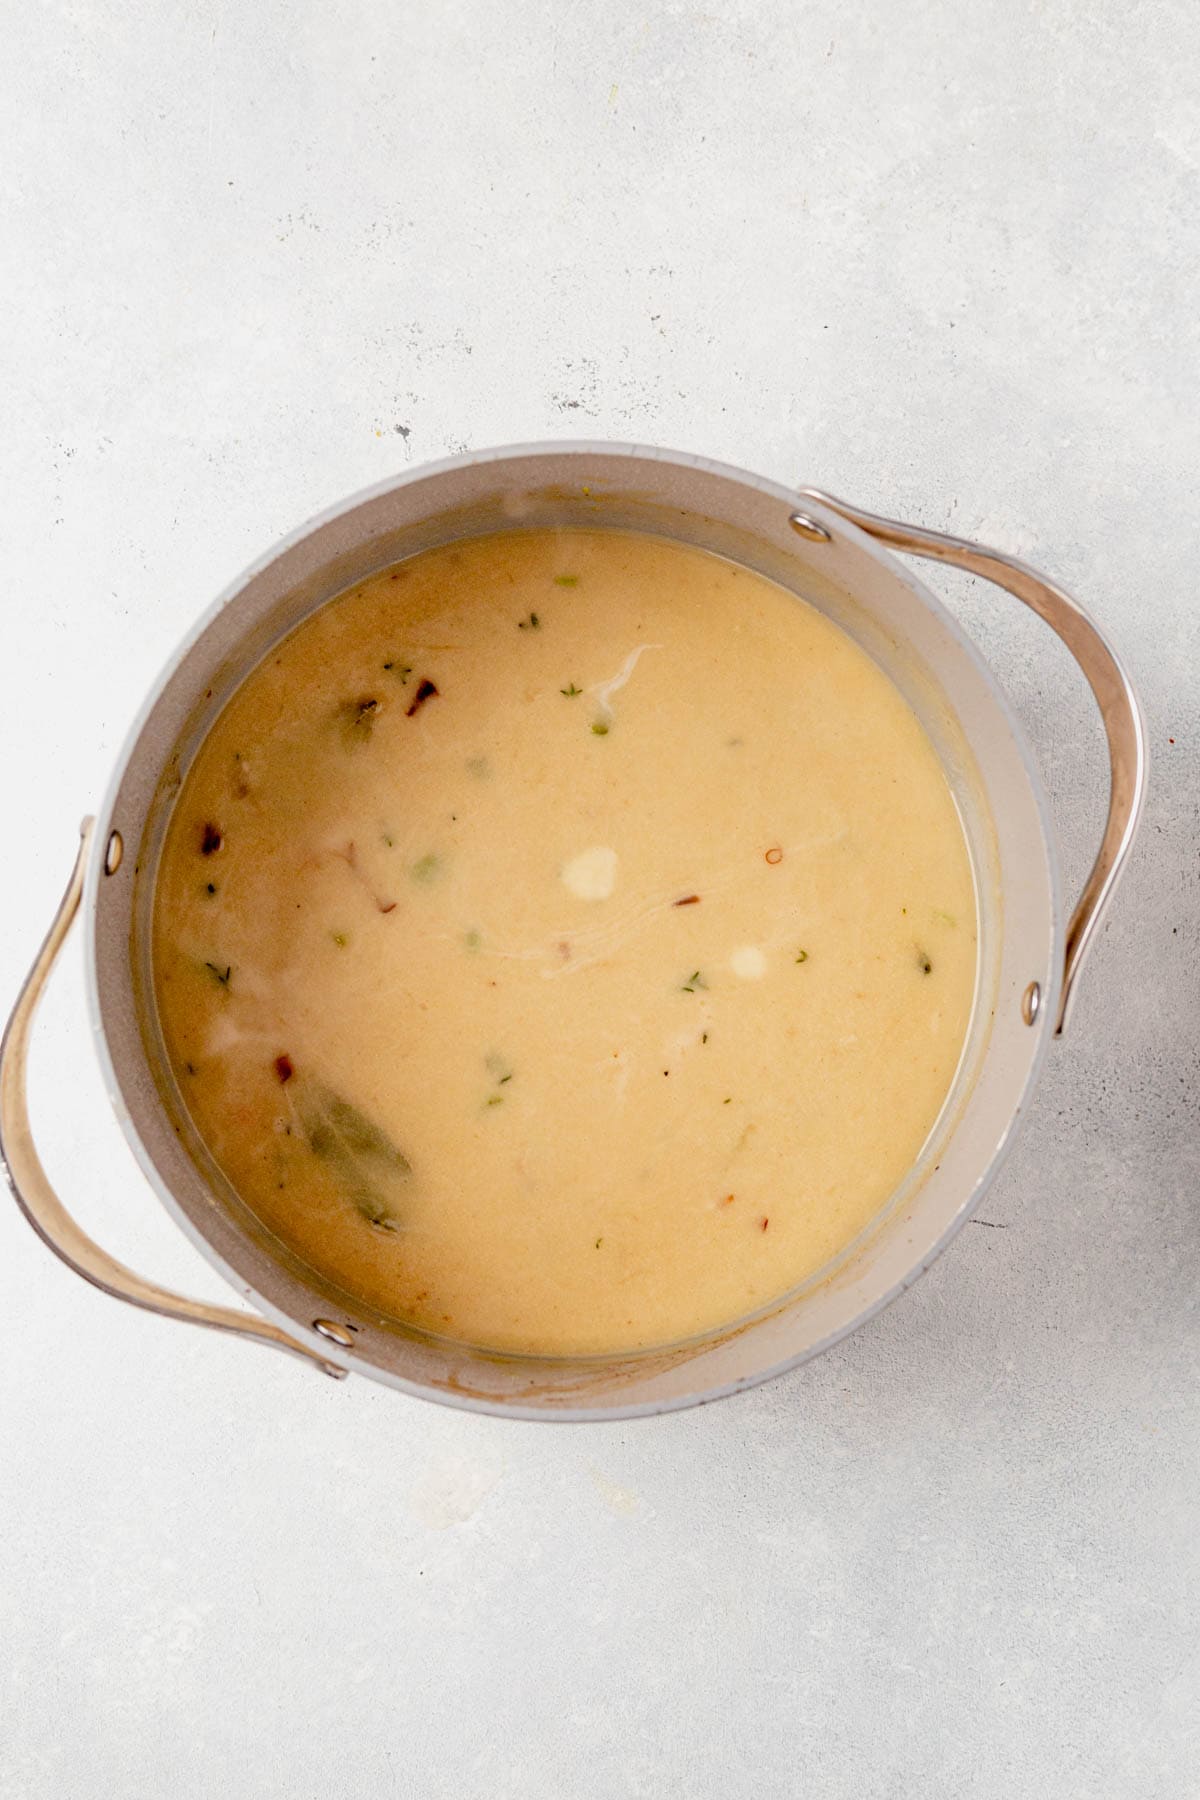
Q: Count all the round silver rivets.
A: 4